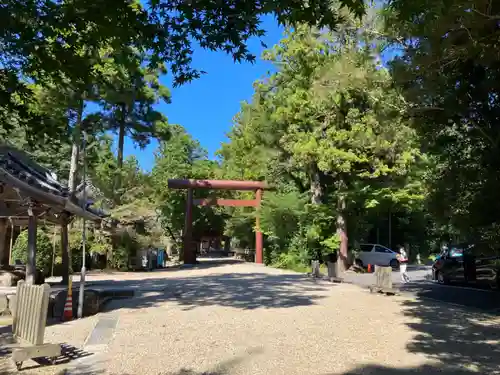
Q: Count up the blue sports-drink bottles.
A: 0